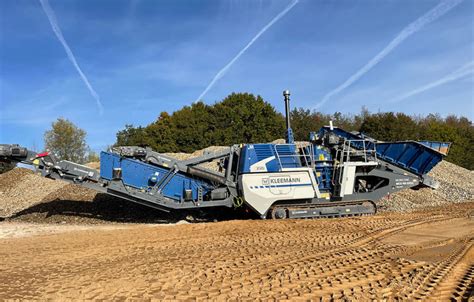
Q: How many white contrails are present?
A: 4